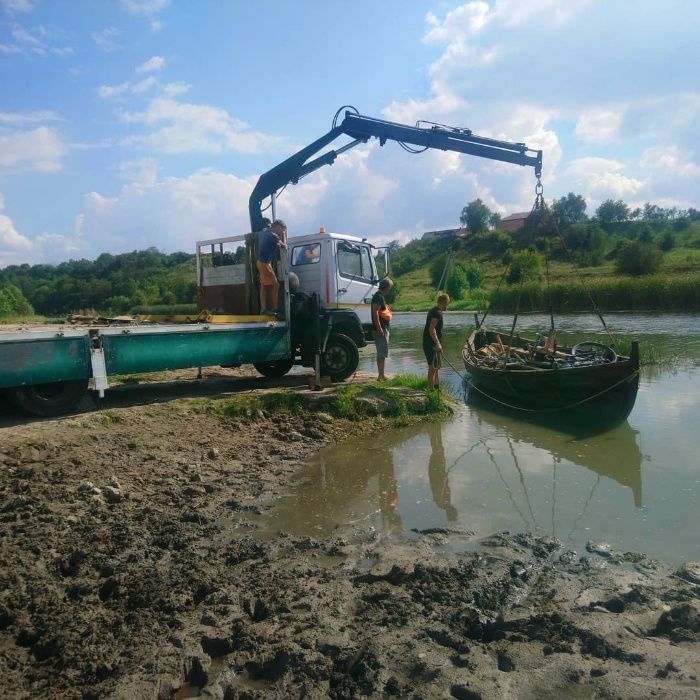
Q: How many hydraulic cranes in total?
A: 1